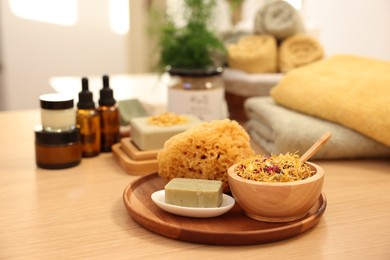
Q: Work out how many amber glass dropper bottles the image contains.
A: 2